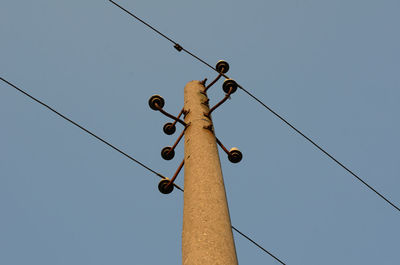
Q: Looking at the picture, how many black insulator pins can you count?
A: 7